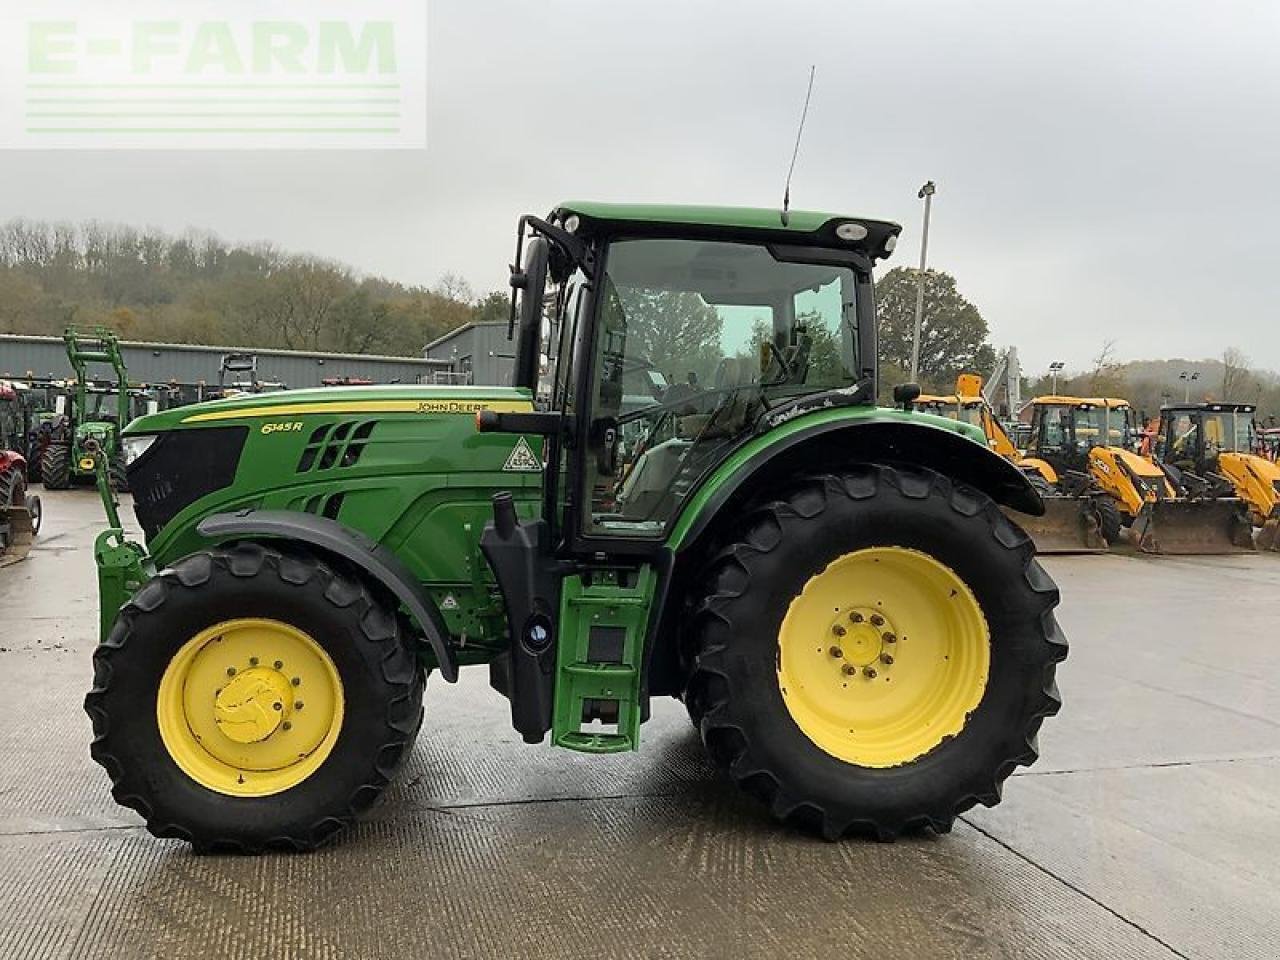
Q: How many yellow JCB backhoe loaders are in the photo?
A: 3